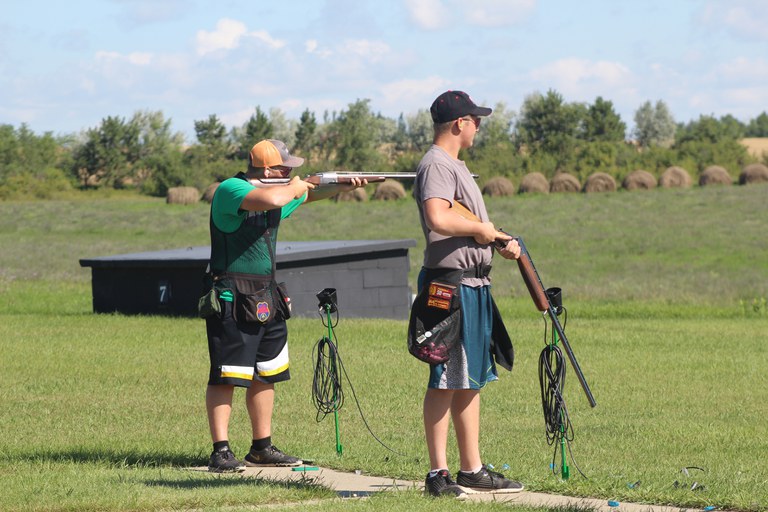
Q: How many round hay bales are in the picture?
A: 12